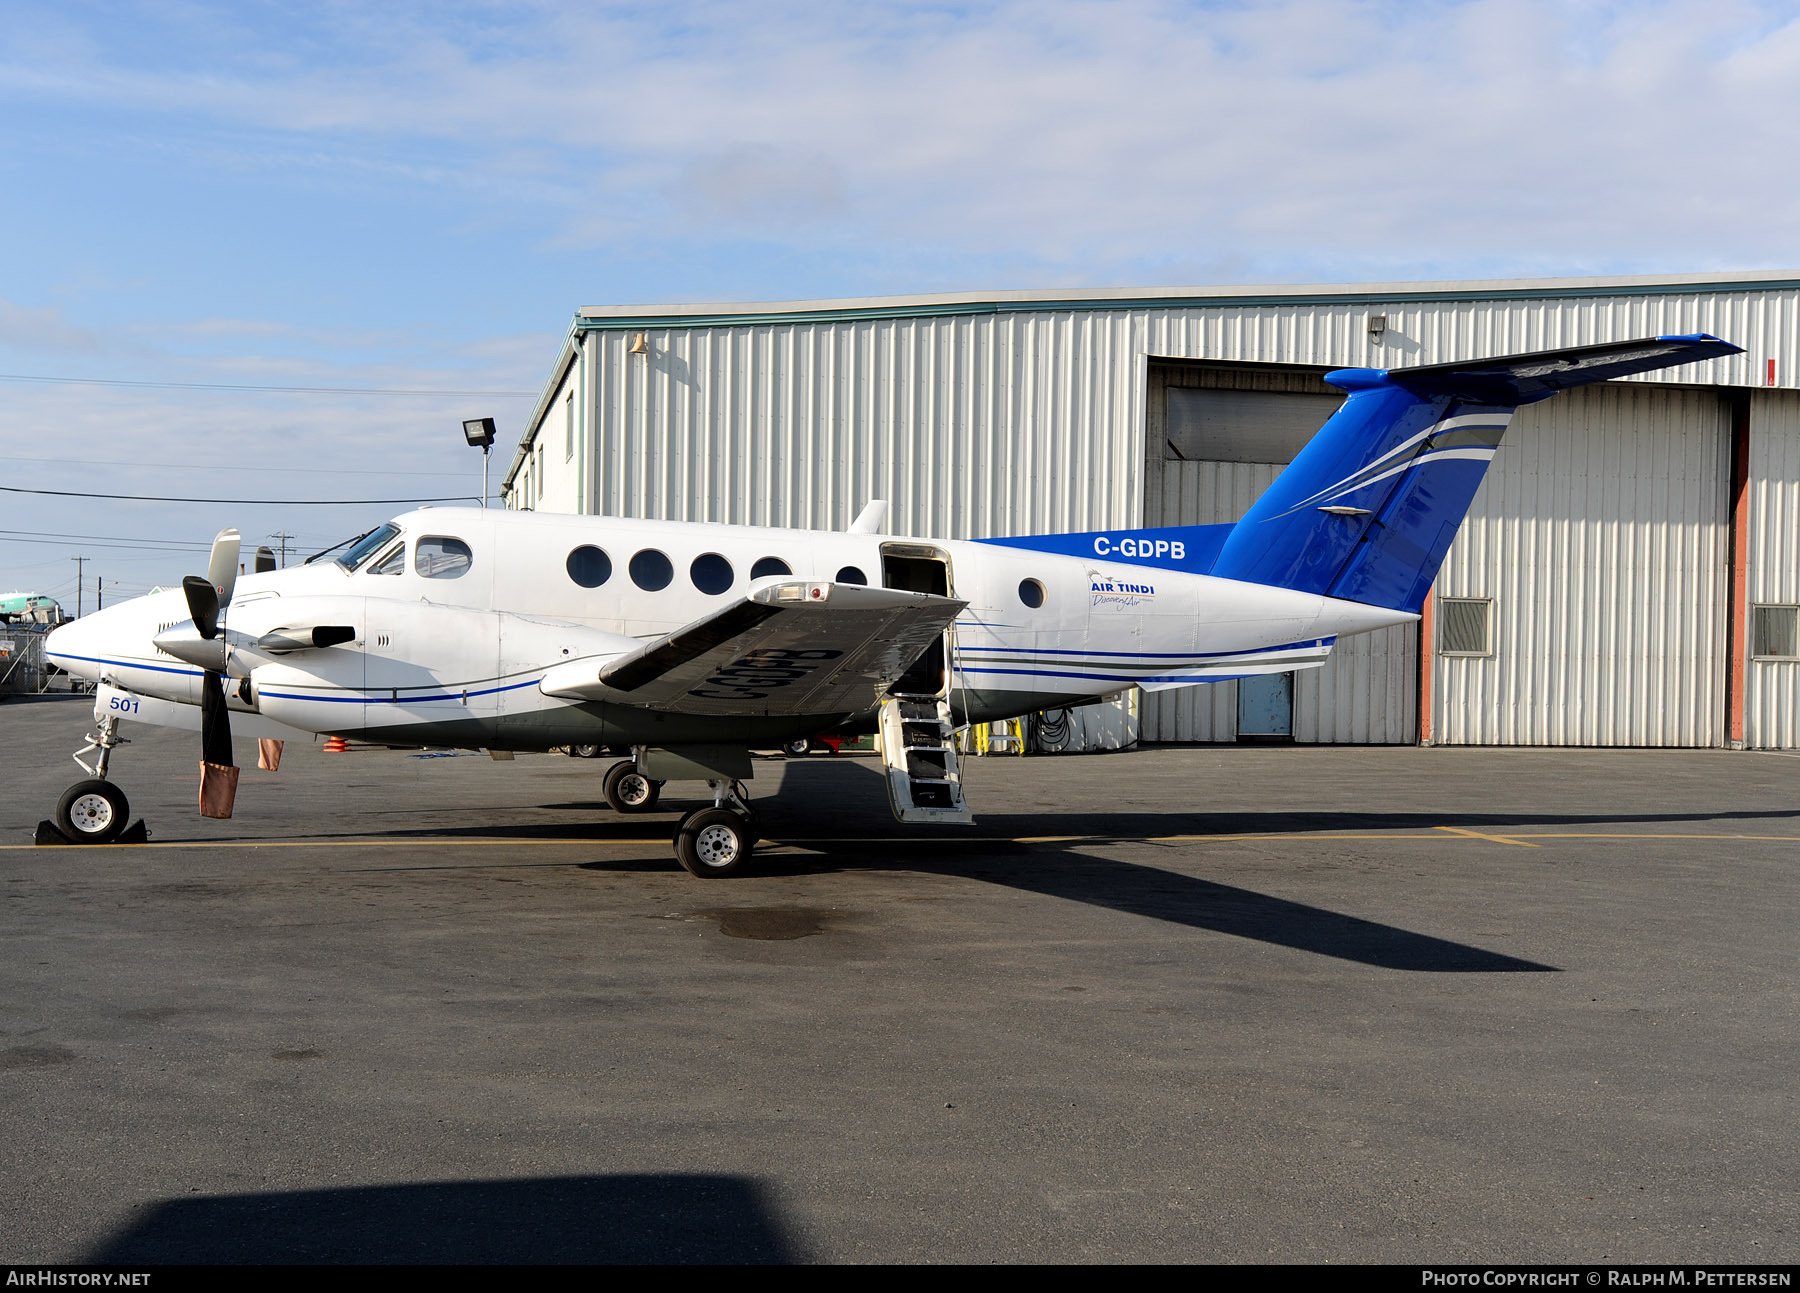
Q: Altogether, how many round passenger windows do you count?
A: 6